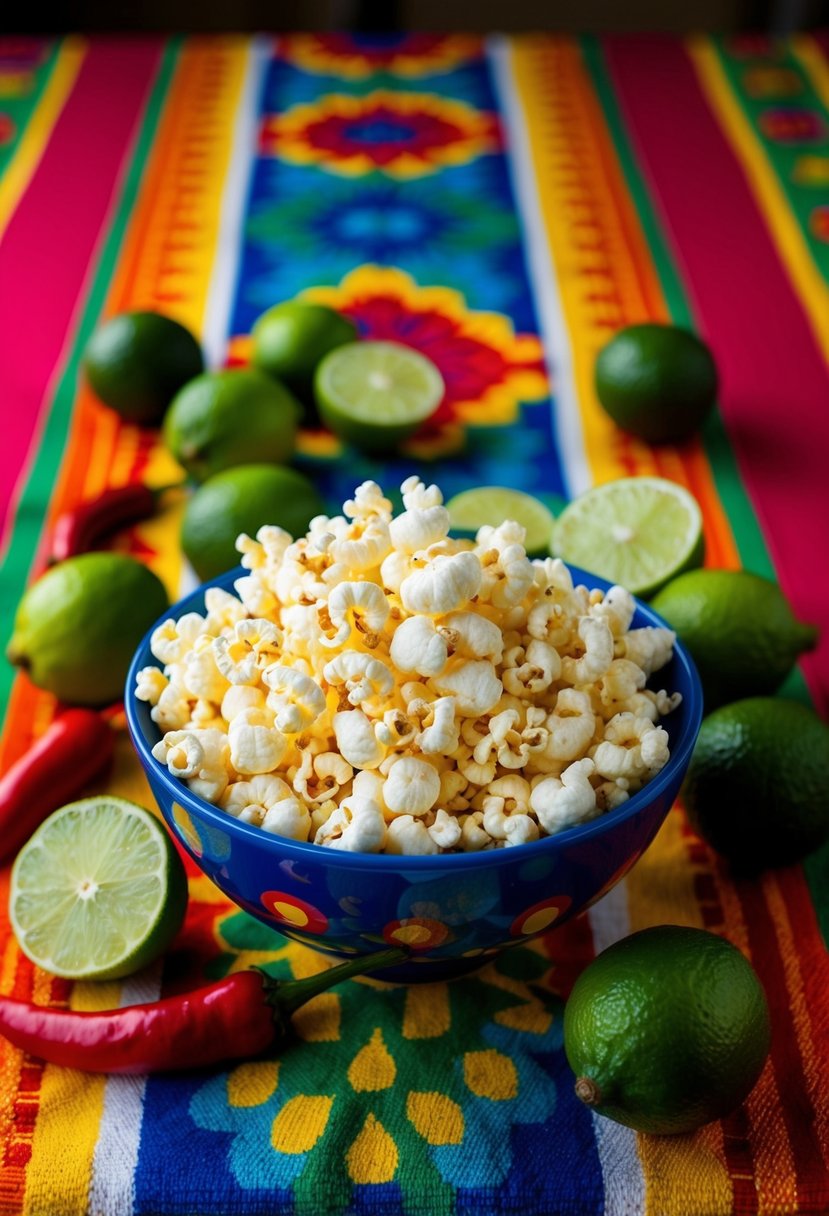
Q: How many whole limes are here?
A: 9